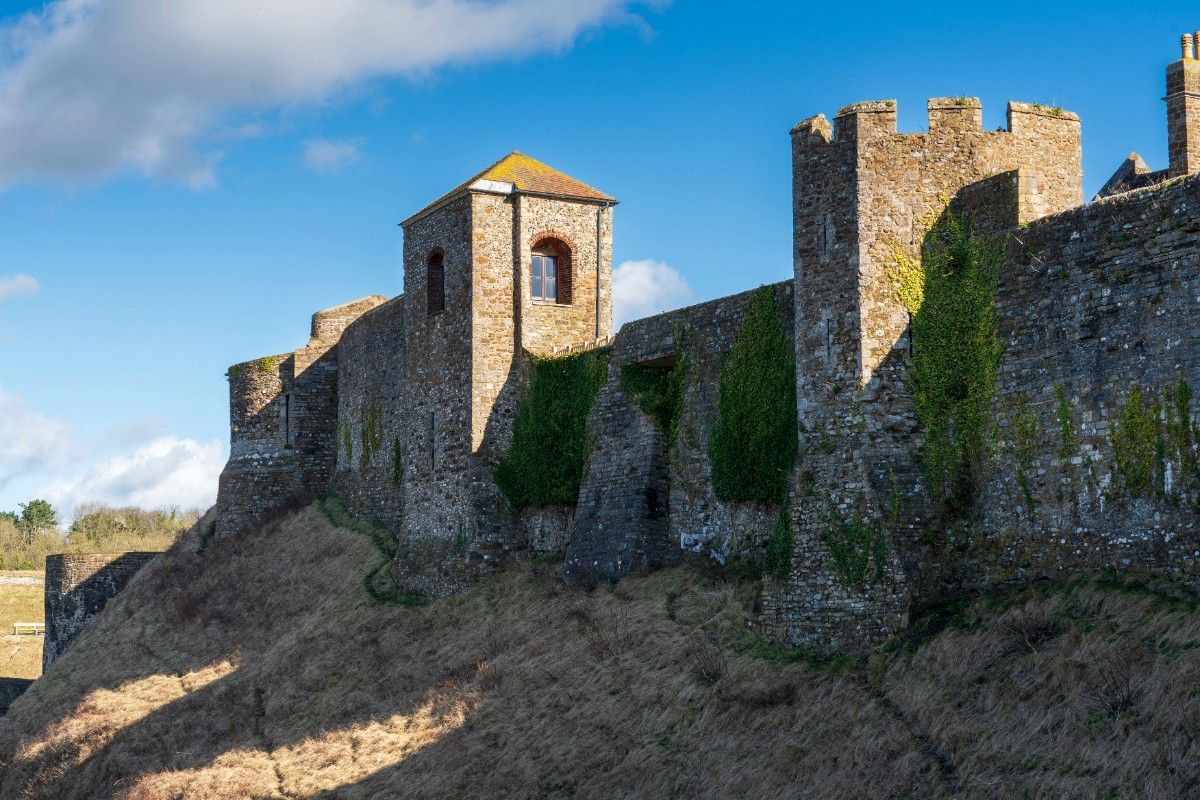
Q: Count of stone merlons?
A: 4